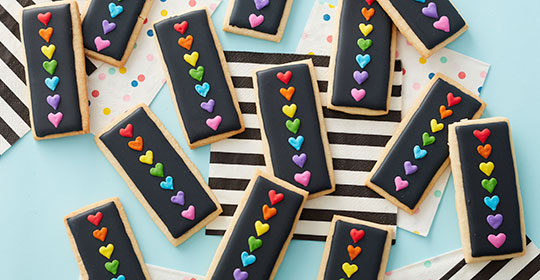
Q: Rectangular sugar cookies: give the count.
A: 13